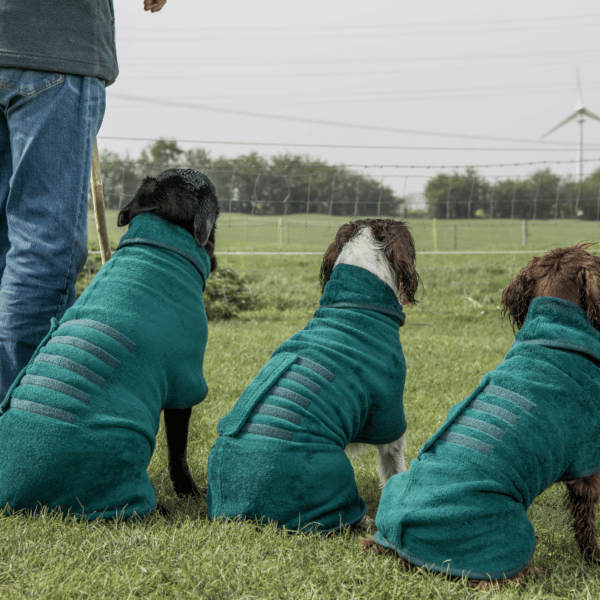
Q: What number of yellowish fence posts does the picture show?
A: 2